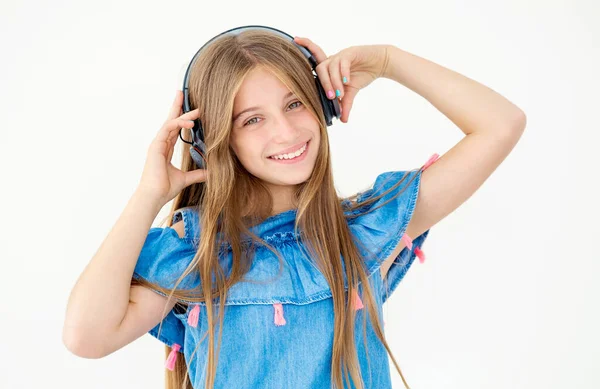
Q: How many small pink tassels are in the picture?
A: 7